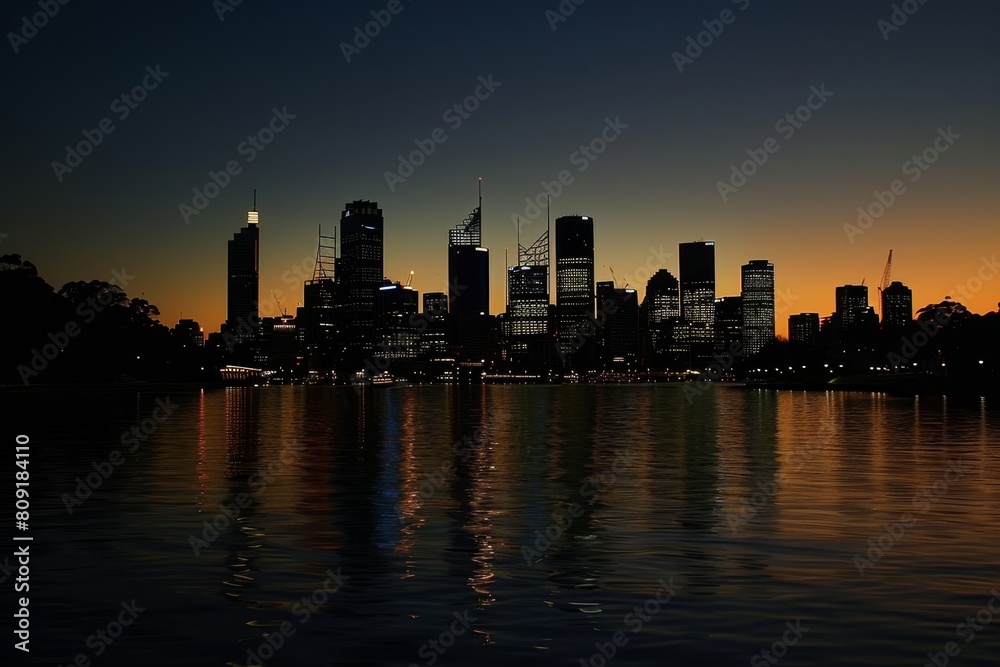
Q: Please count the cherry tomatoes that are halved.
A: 0